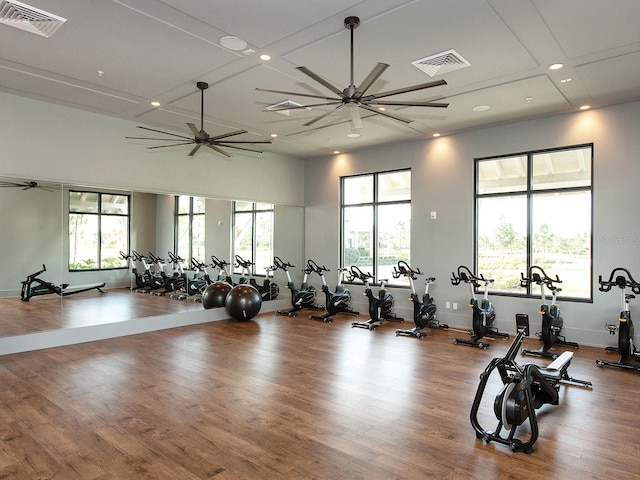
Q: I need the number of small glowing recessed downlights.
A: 8